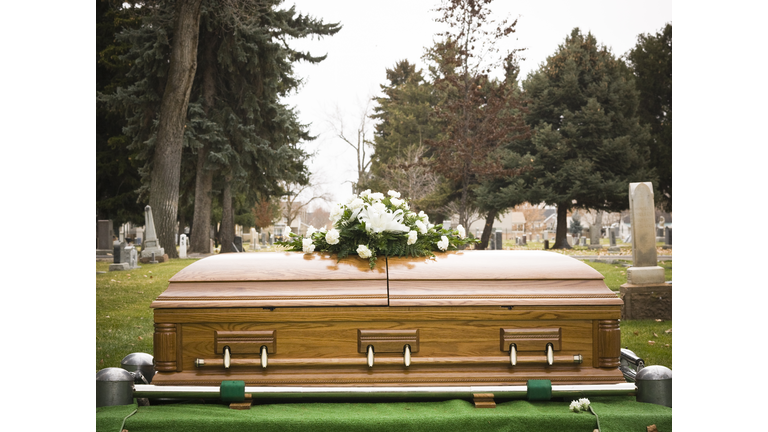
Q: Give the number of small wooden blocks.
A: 2